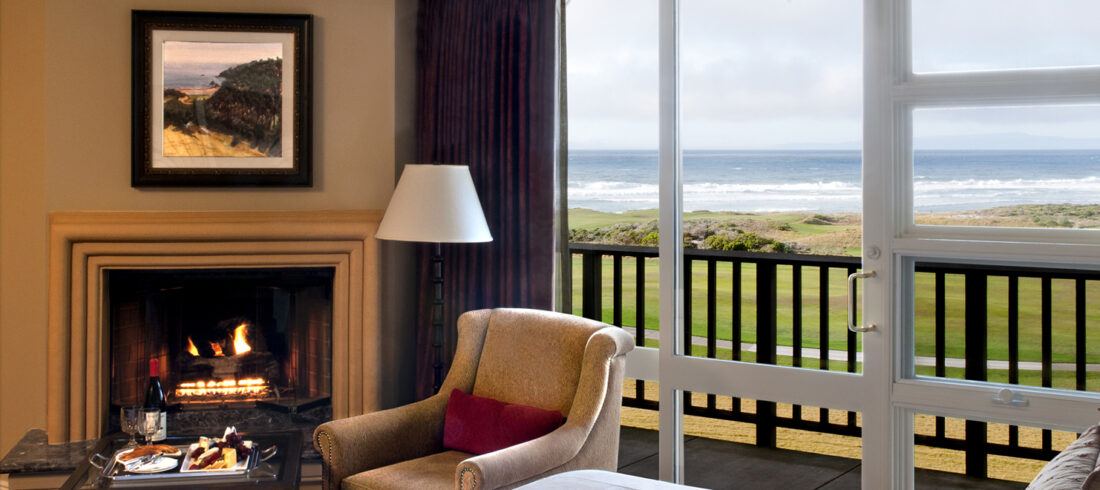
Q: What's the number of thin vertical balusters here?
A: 12